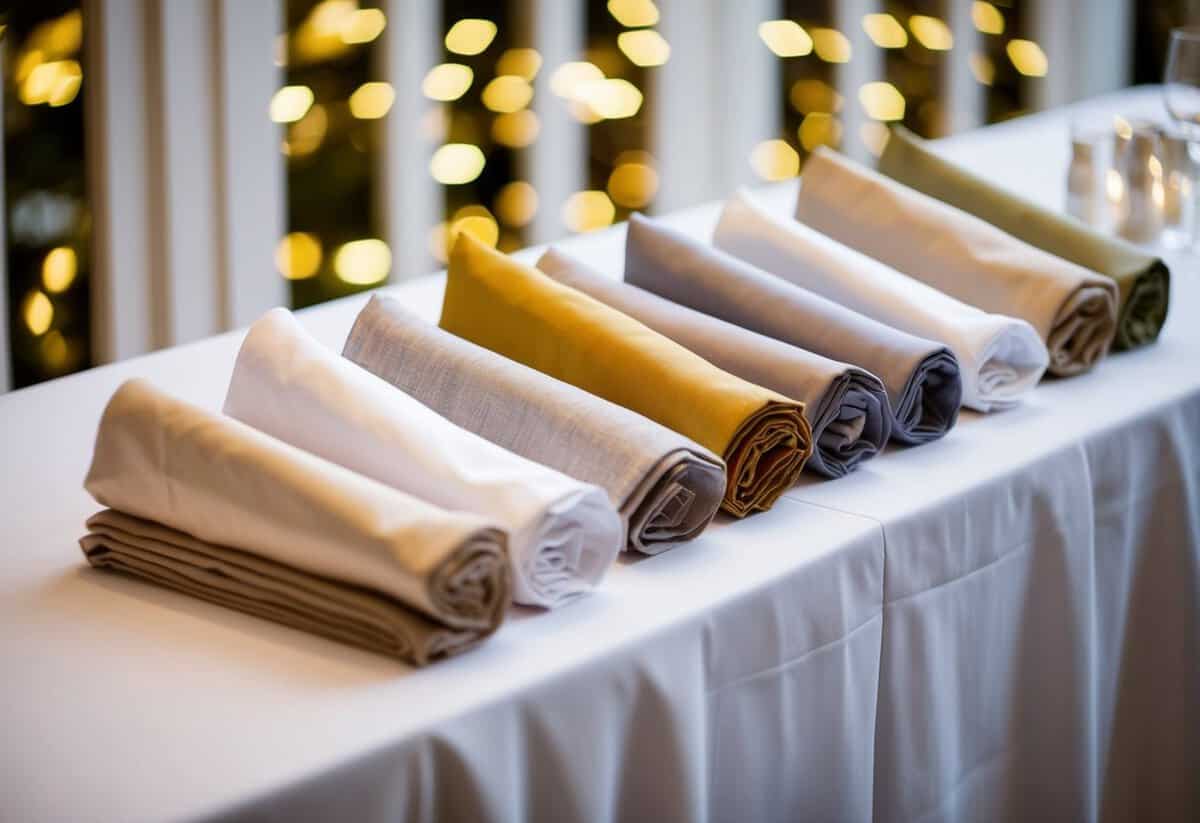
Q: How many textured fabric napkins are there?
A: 1